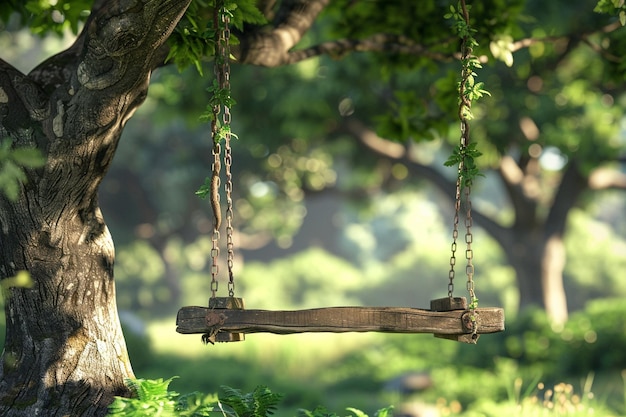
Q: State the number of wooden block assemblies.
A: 2